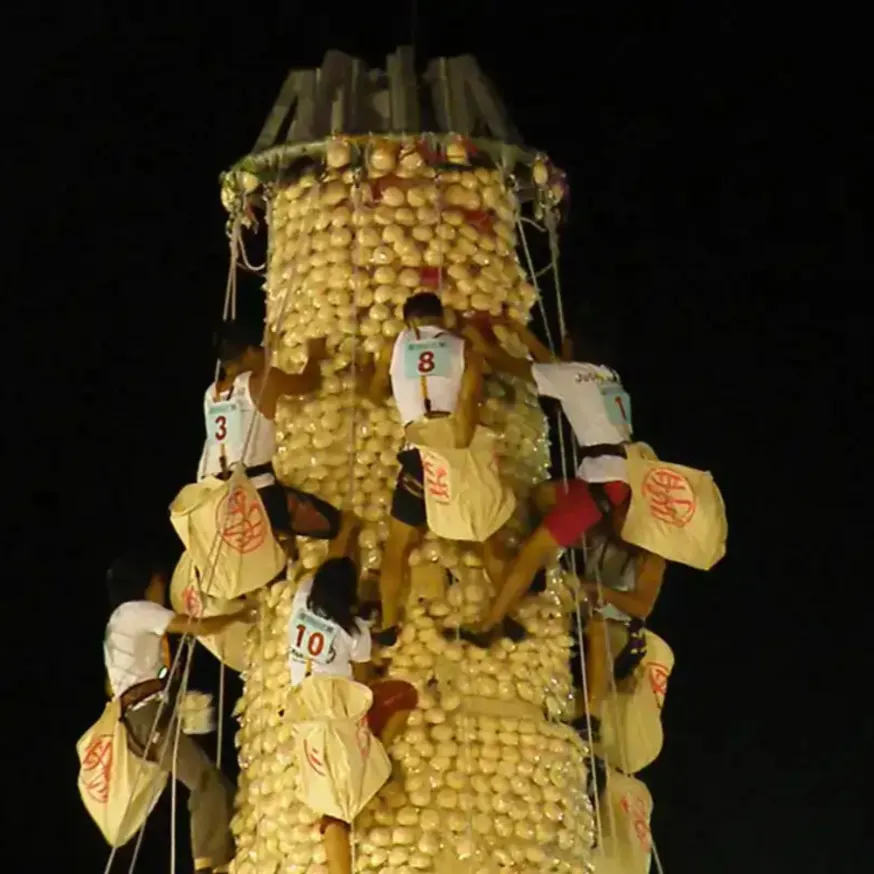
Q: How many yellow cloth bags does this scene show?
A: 8